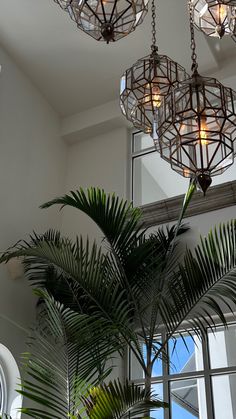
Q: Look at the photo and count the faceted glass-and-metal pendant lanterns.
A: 4